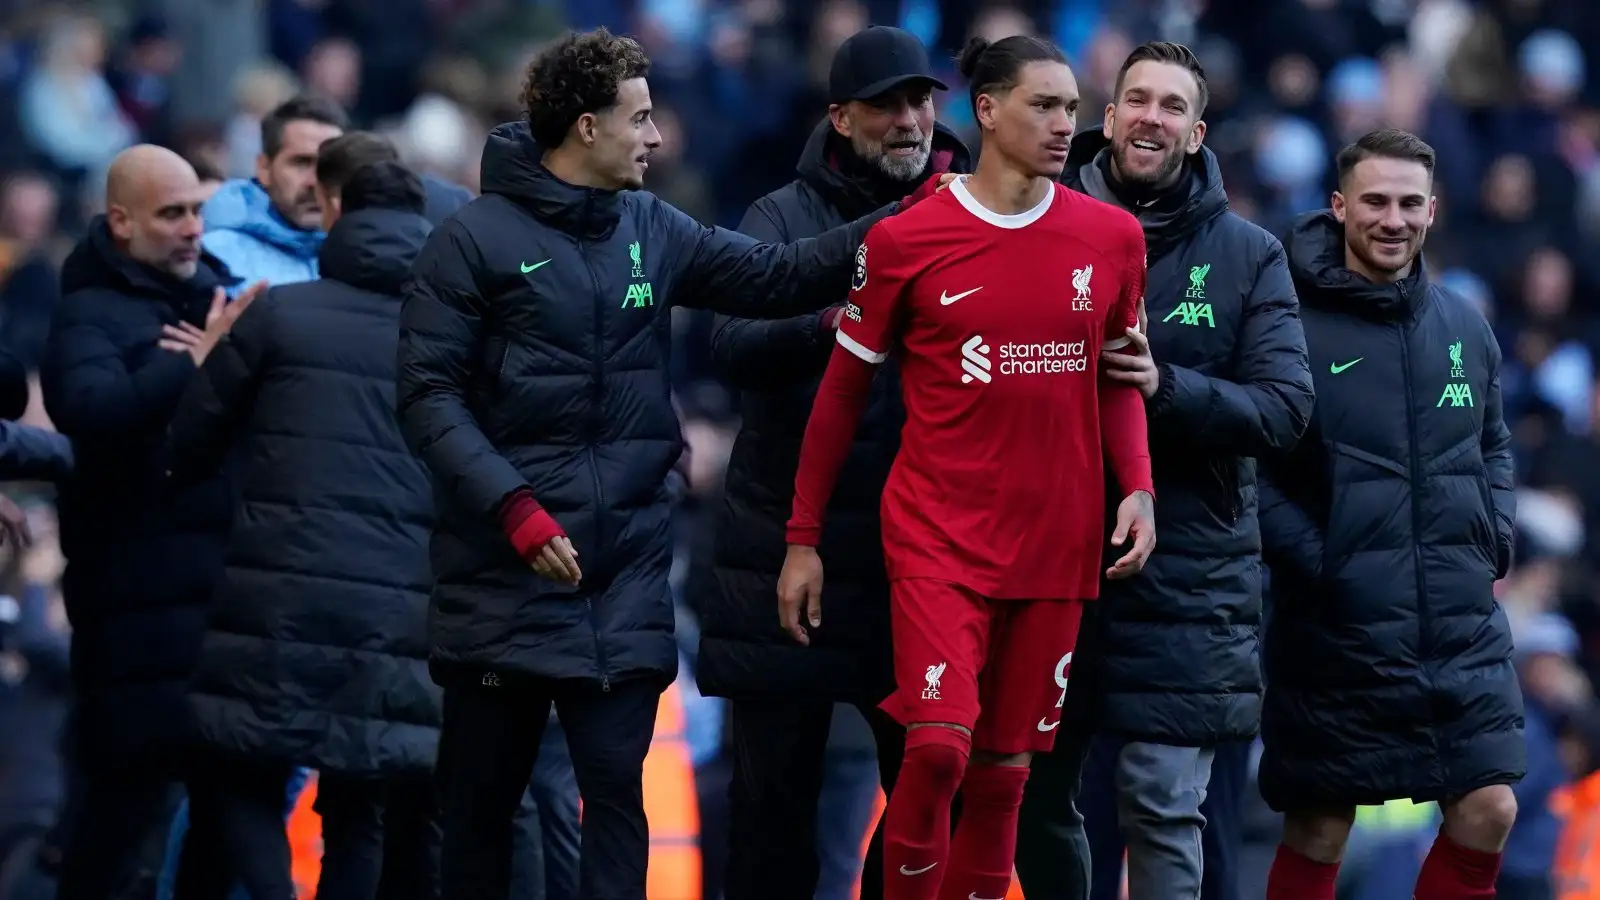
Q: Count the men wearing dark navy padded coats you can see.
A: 6